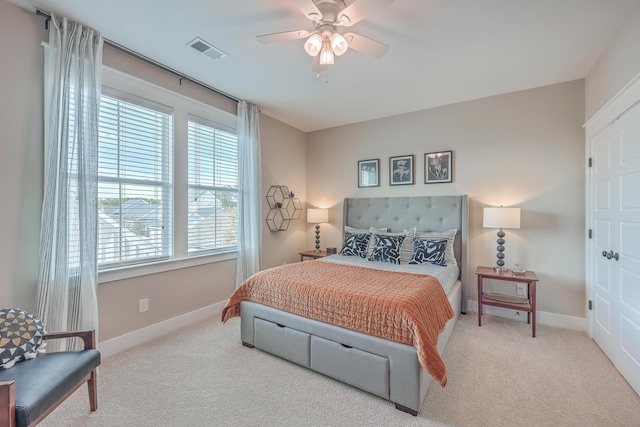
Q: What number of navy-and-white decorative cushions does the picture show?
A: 3